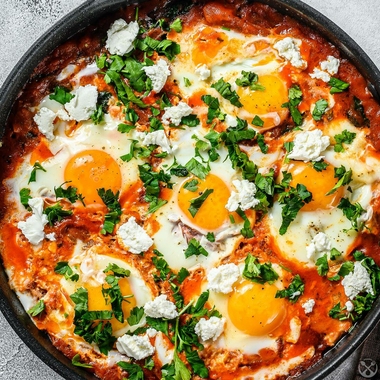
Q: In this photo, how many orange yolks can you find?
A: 6